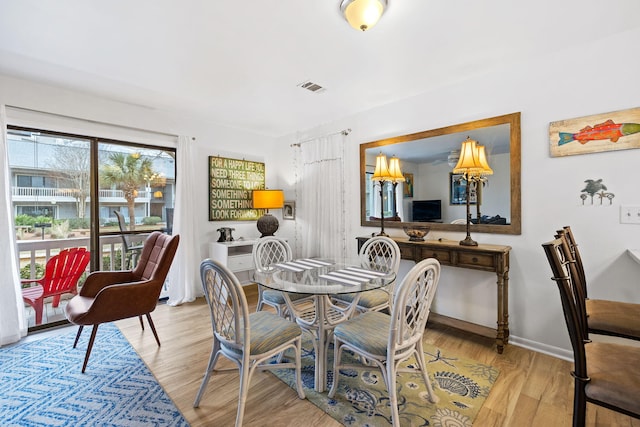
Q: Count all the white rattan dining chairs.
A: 4